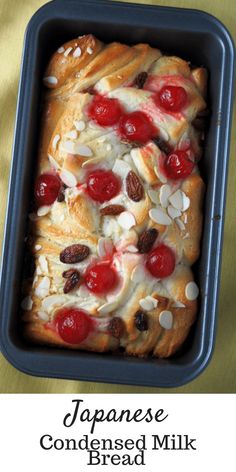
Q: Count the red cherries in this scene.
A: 9